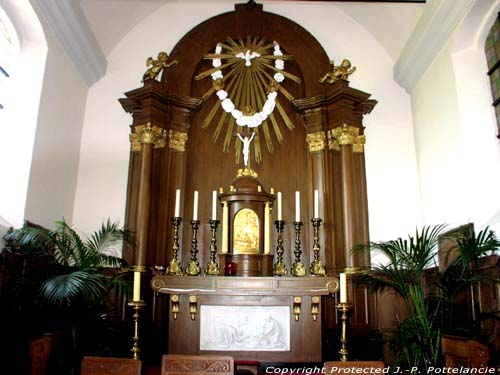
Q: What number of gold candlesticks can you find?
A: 8